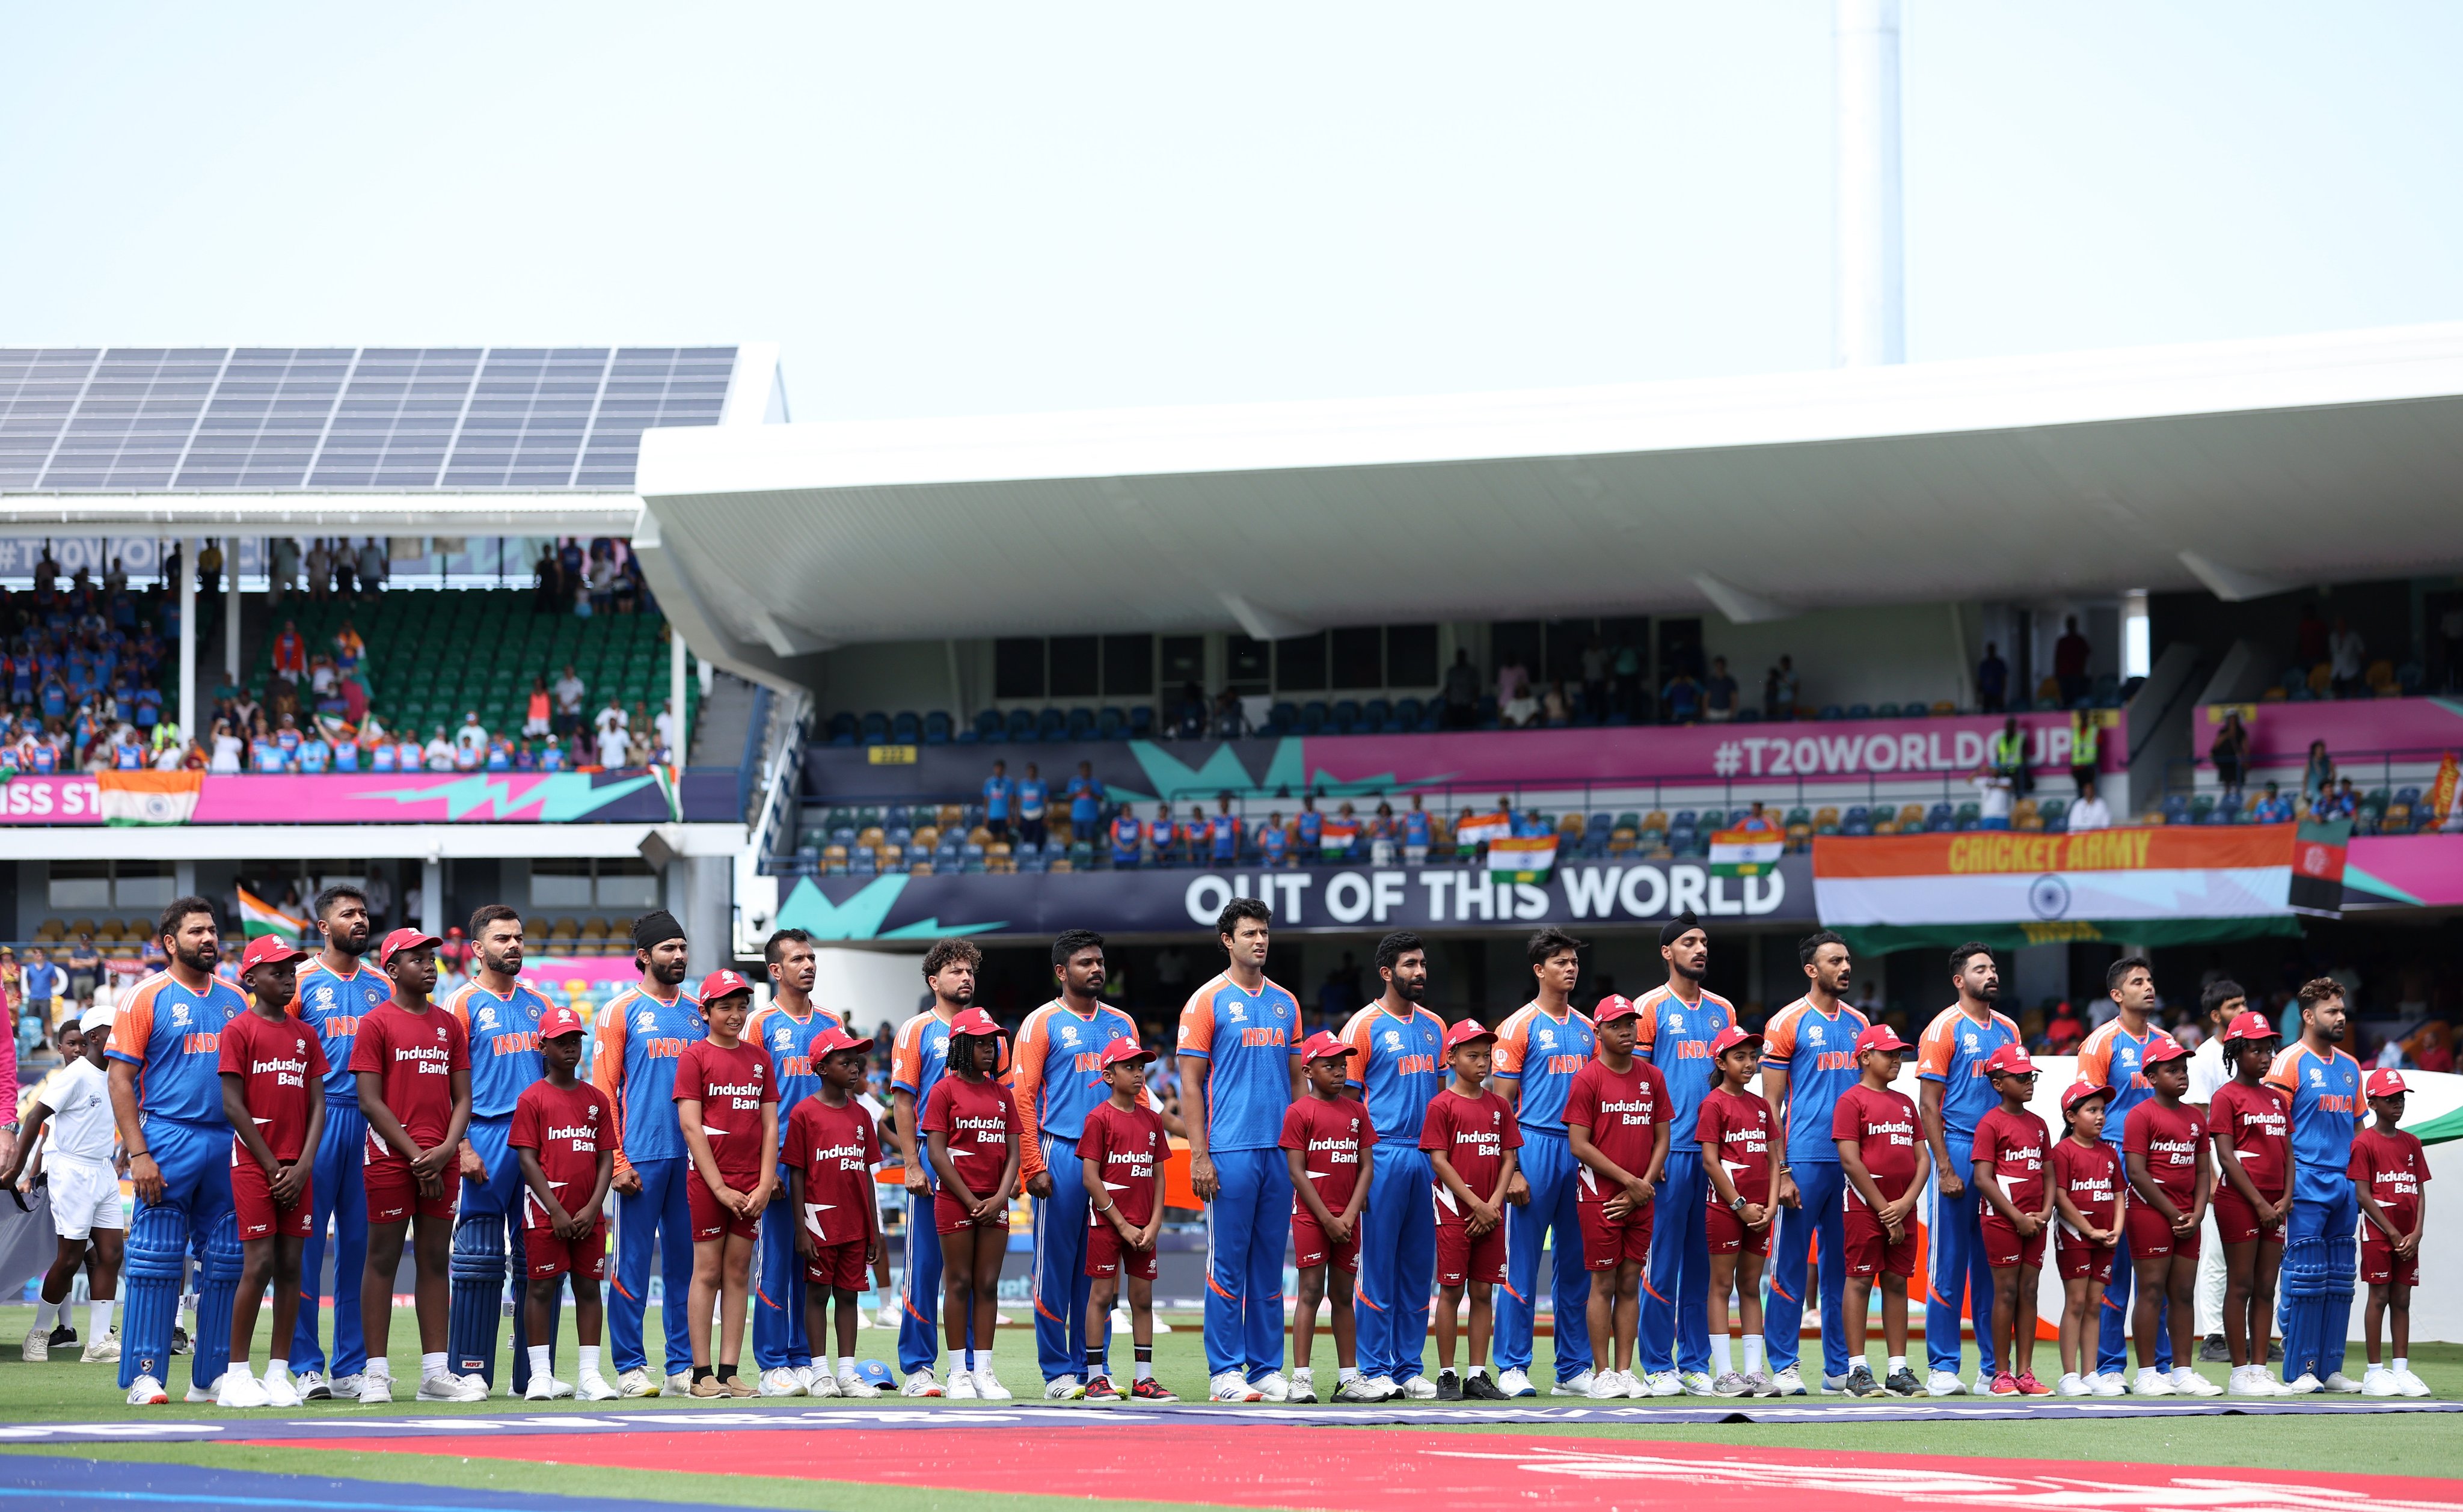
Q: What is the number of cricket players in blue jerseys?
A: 15